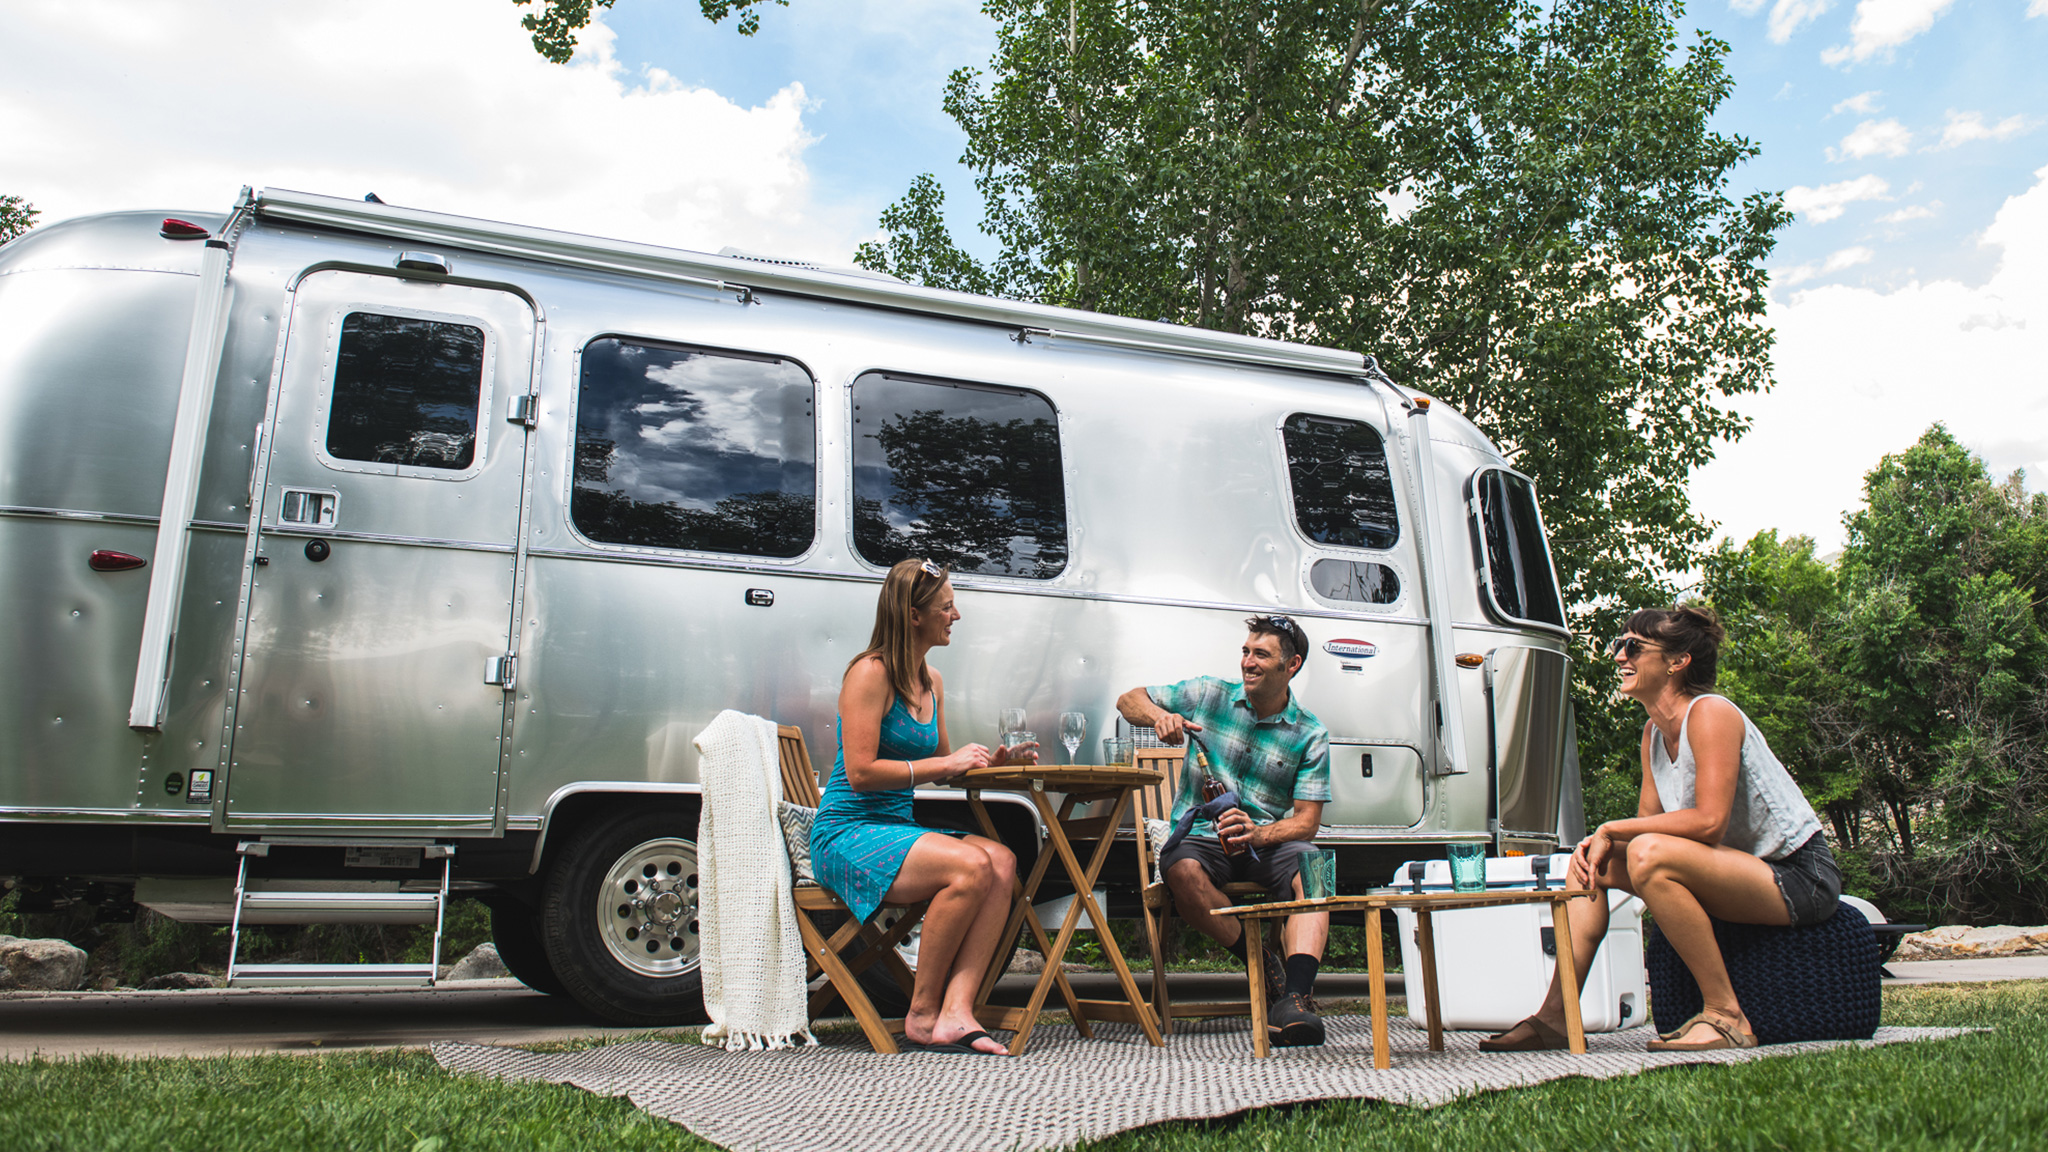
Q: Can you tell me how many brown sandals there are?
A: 2